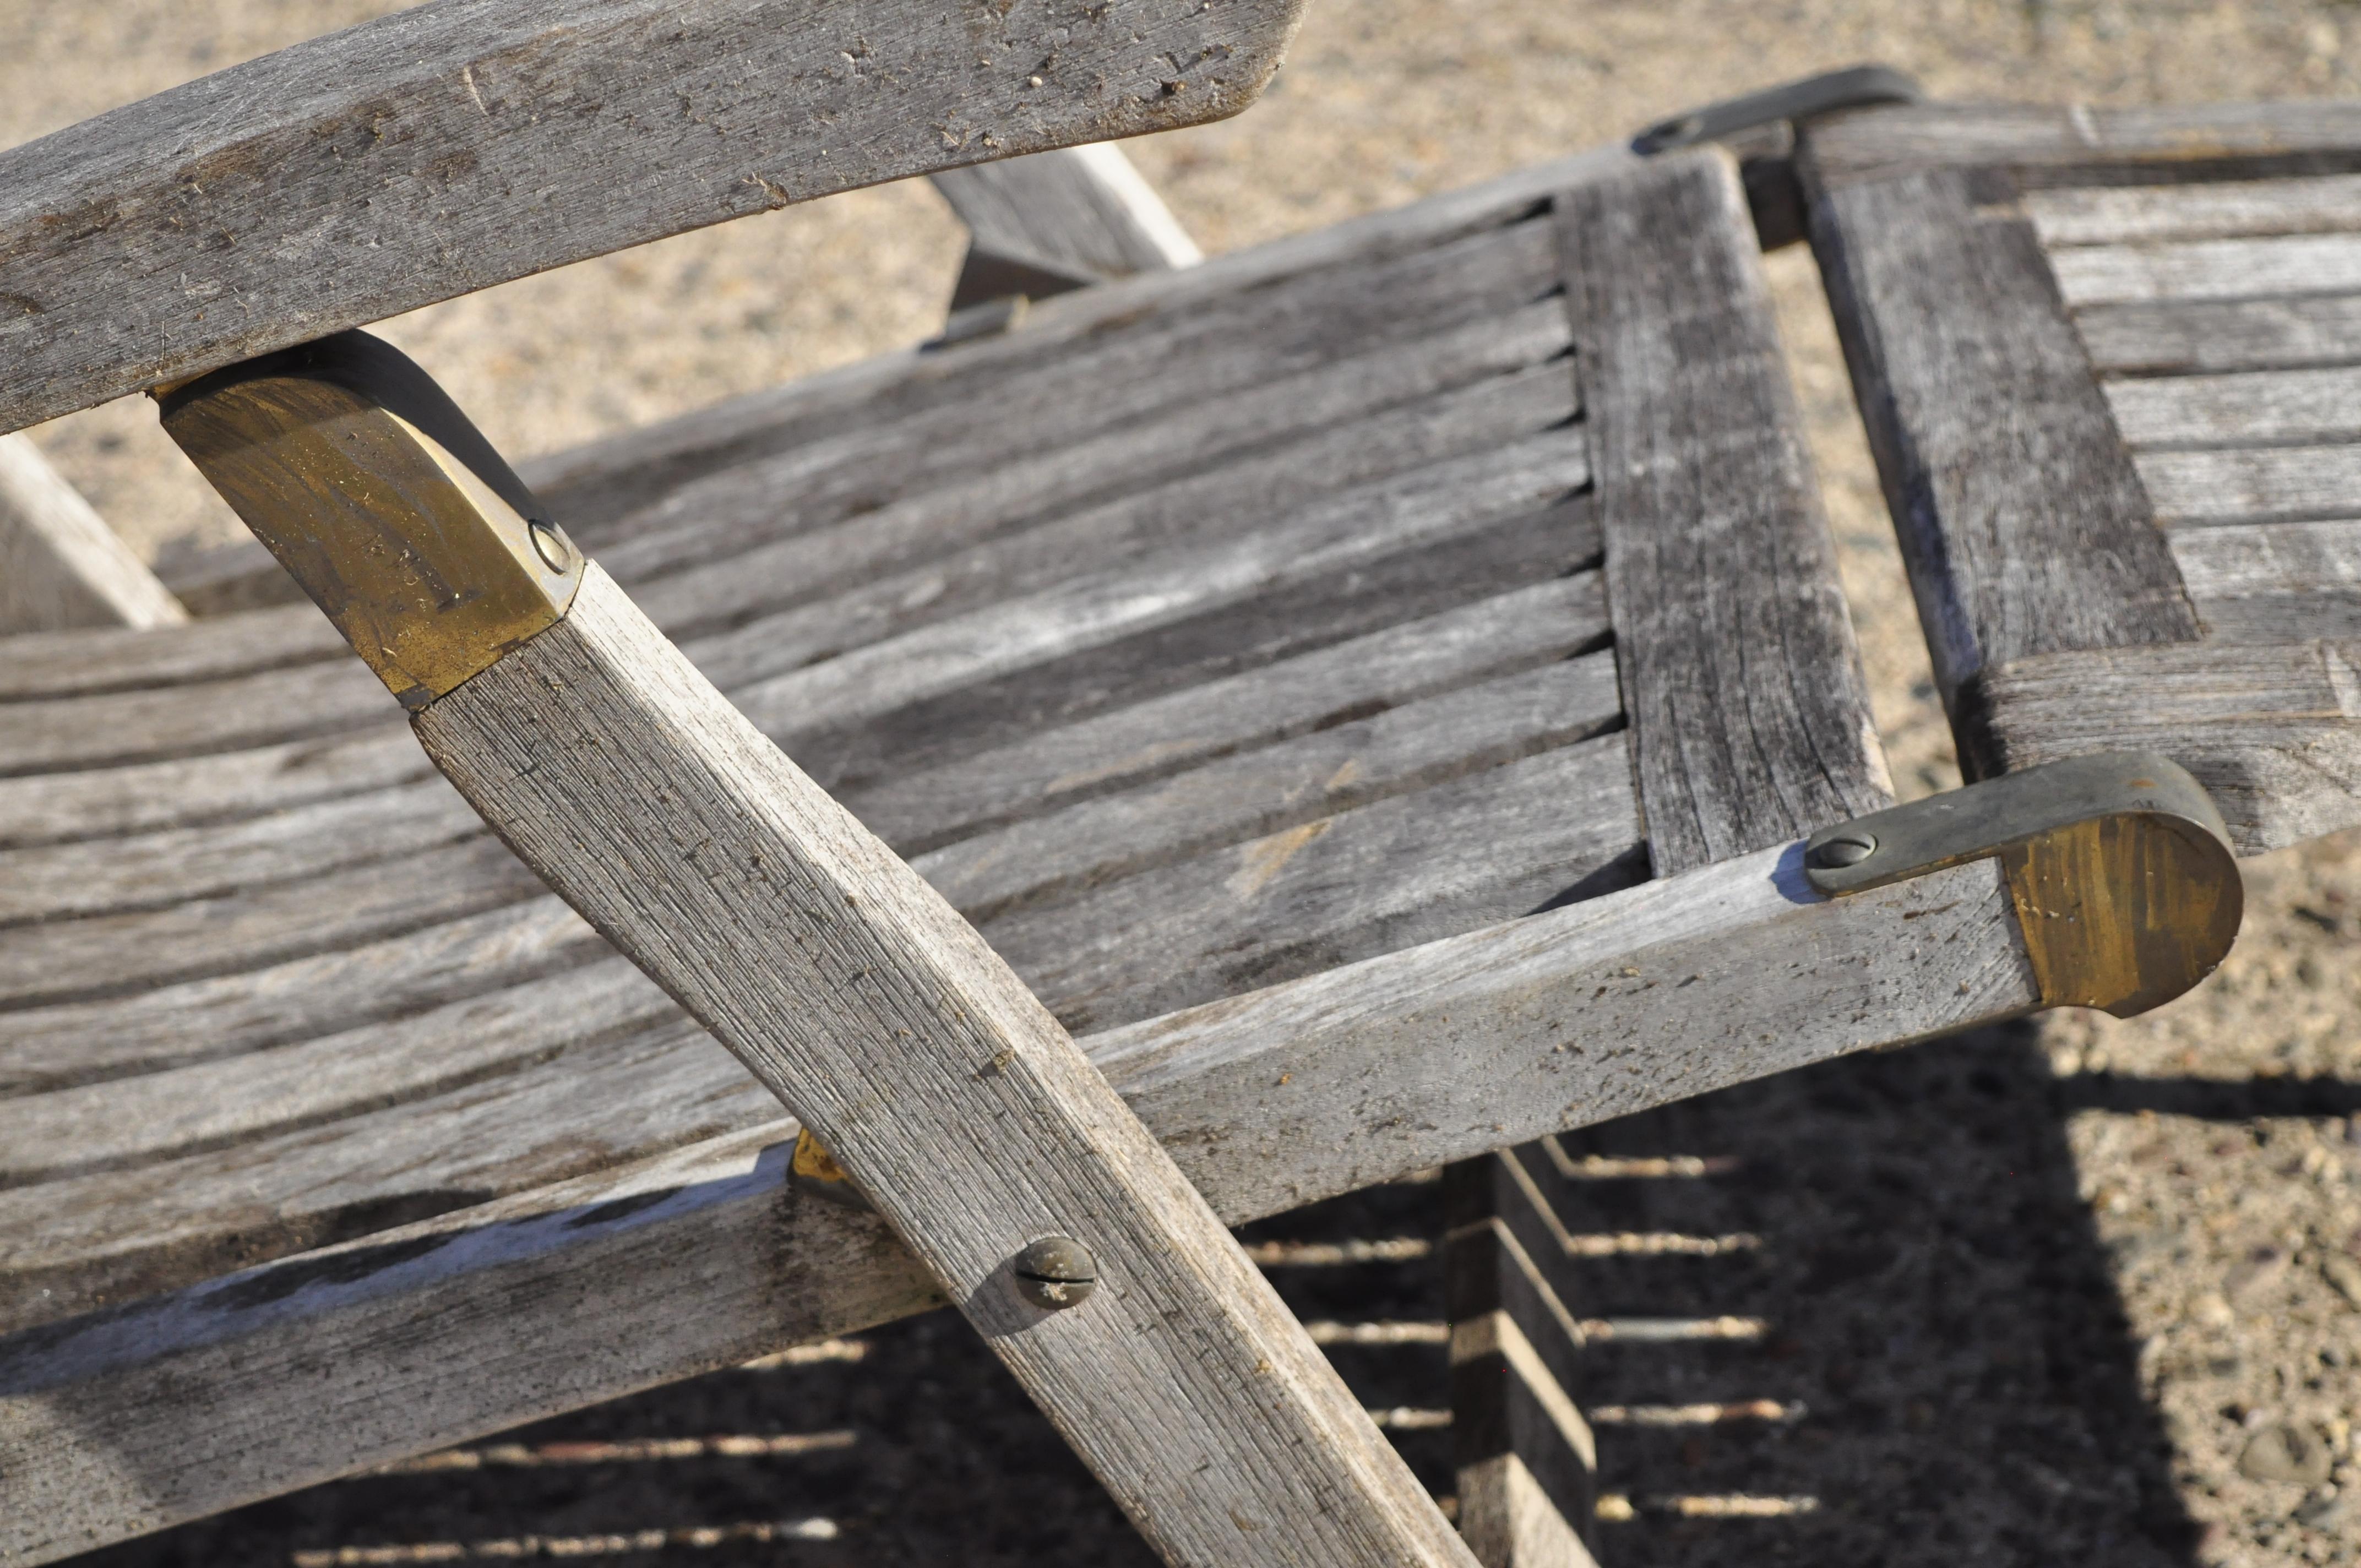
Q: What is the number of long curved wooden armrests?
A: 1